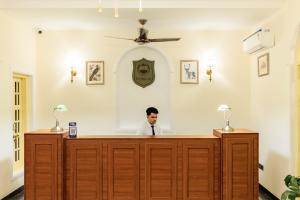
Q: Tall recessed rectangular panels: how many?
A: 6